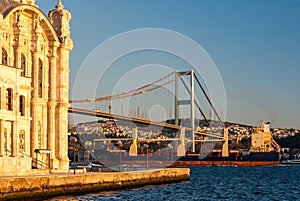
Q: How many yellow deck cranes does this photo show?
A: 3